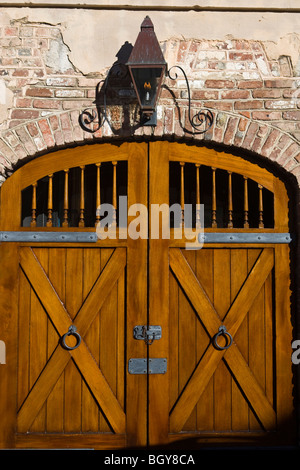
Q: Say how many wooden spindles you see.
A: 12